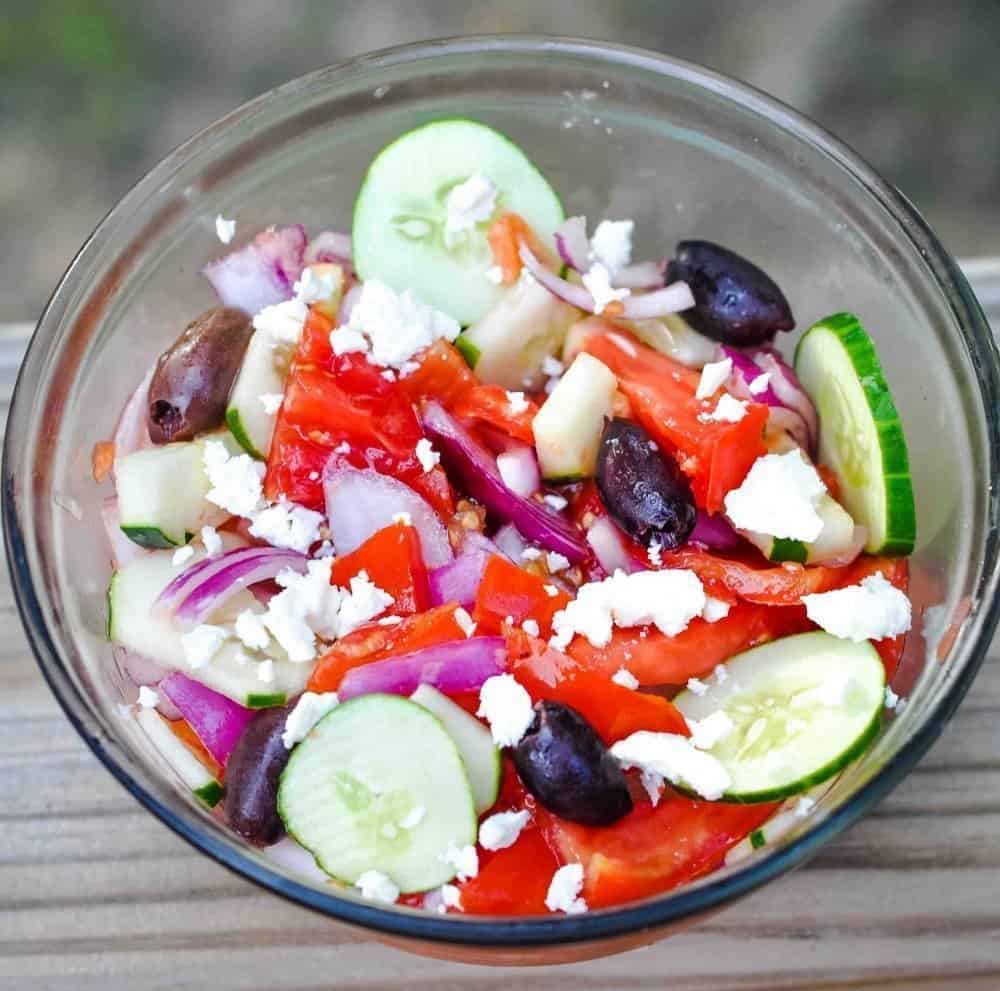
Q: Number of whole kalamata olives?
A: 5